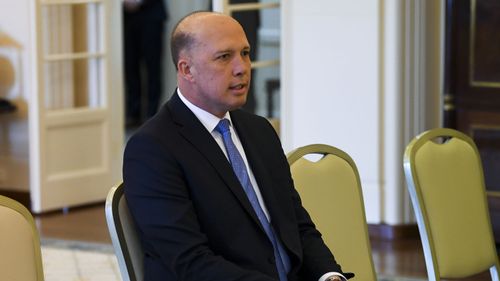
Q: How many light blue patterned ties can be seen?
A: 1